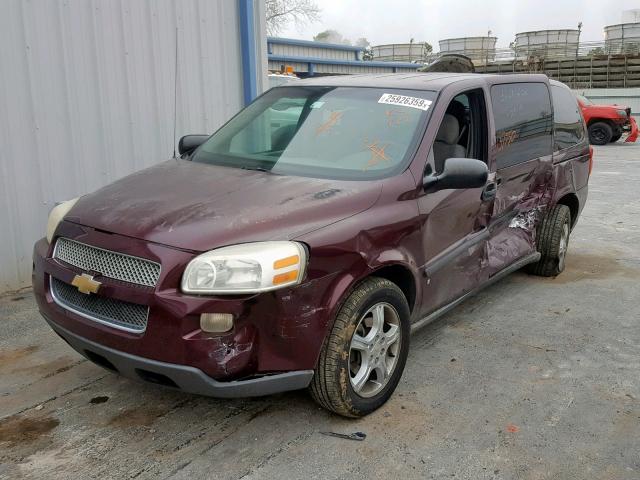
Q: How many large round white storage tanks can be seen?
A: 4